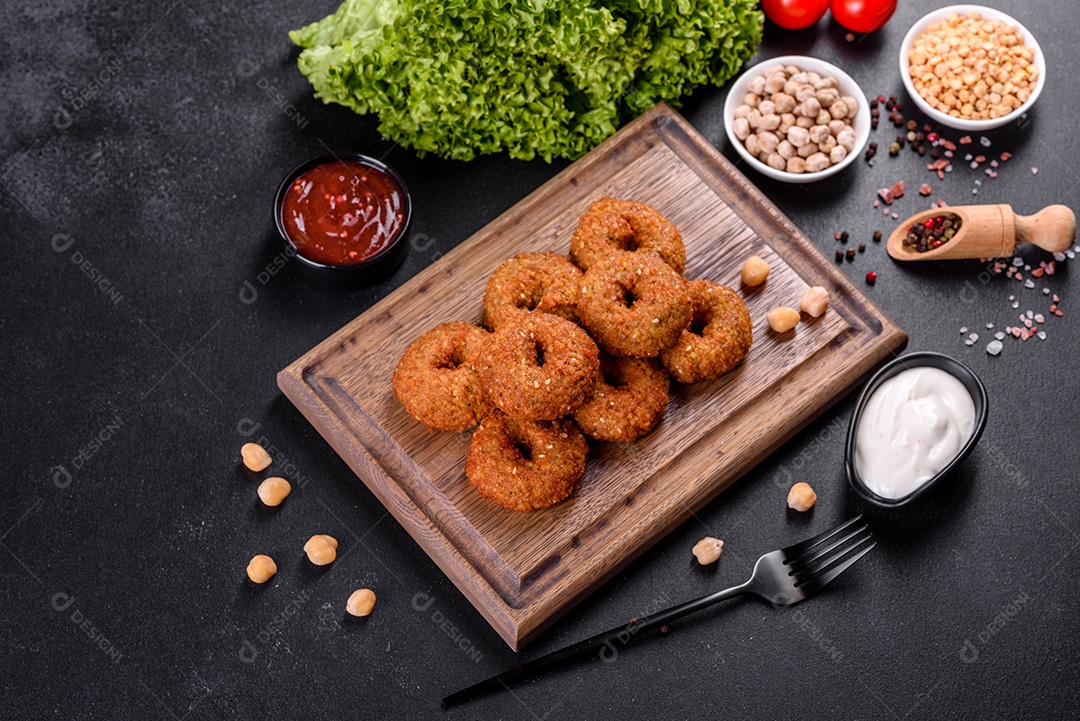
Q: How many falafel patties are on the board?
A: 8